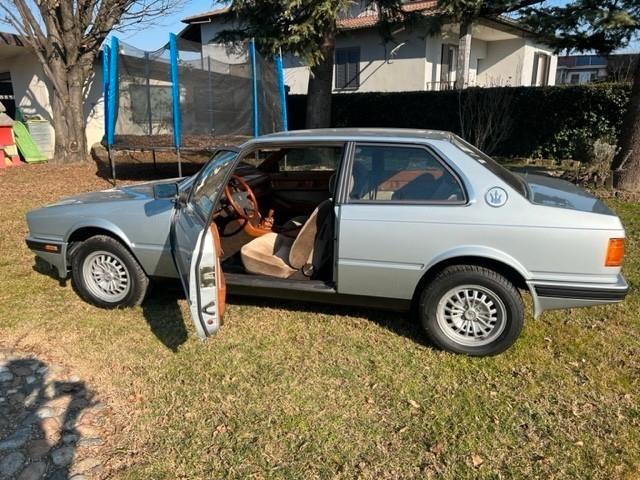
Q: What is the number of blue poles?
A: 5